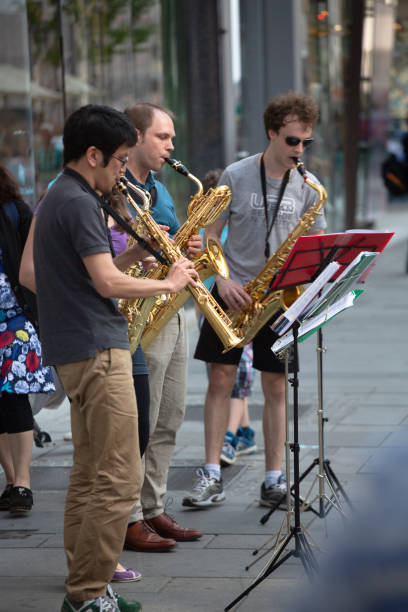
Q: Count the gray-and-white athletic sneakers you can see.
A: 2